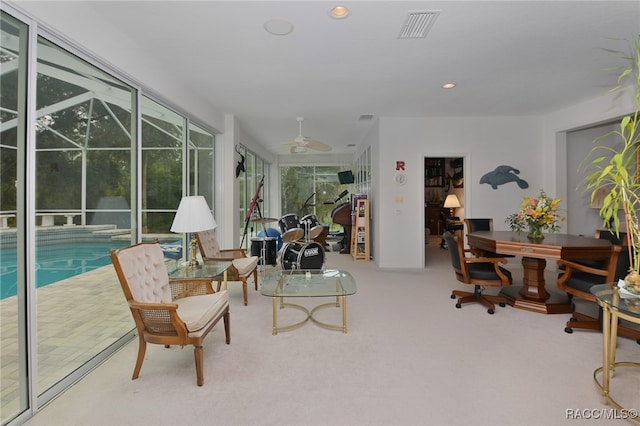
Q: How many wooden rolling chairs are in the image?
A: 4